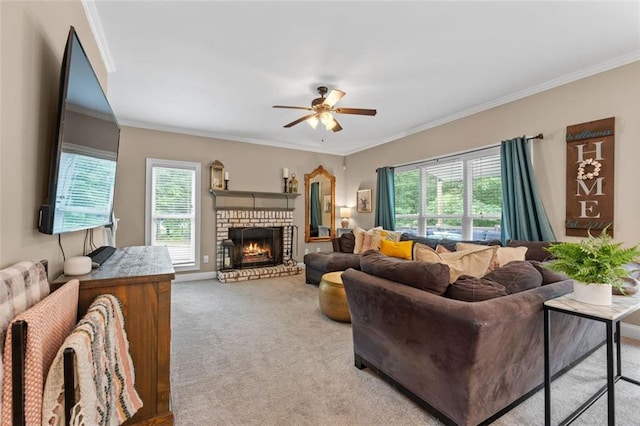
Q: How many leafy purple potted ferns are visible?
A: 0